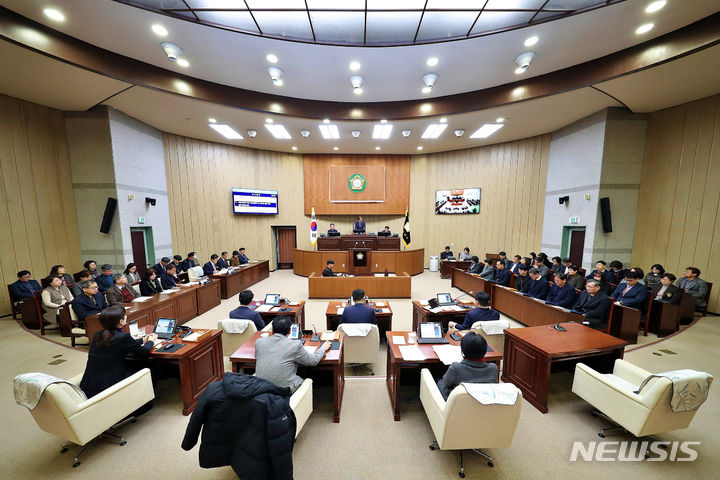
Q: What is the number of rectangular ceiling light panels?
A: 6